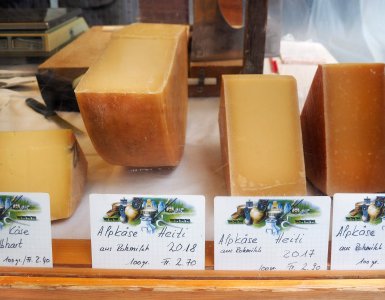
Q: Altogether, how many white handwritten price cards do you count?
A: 4